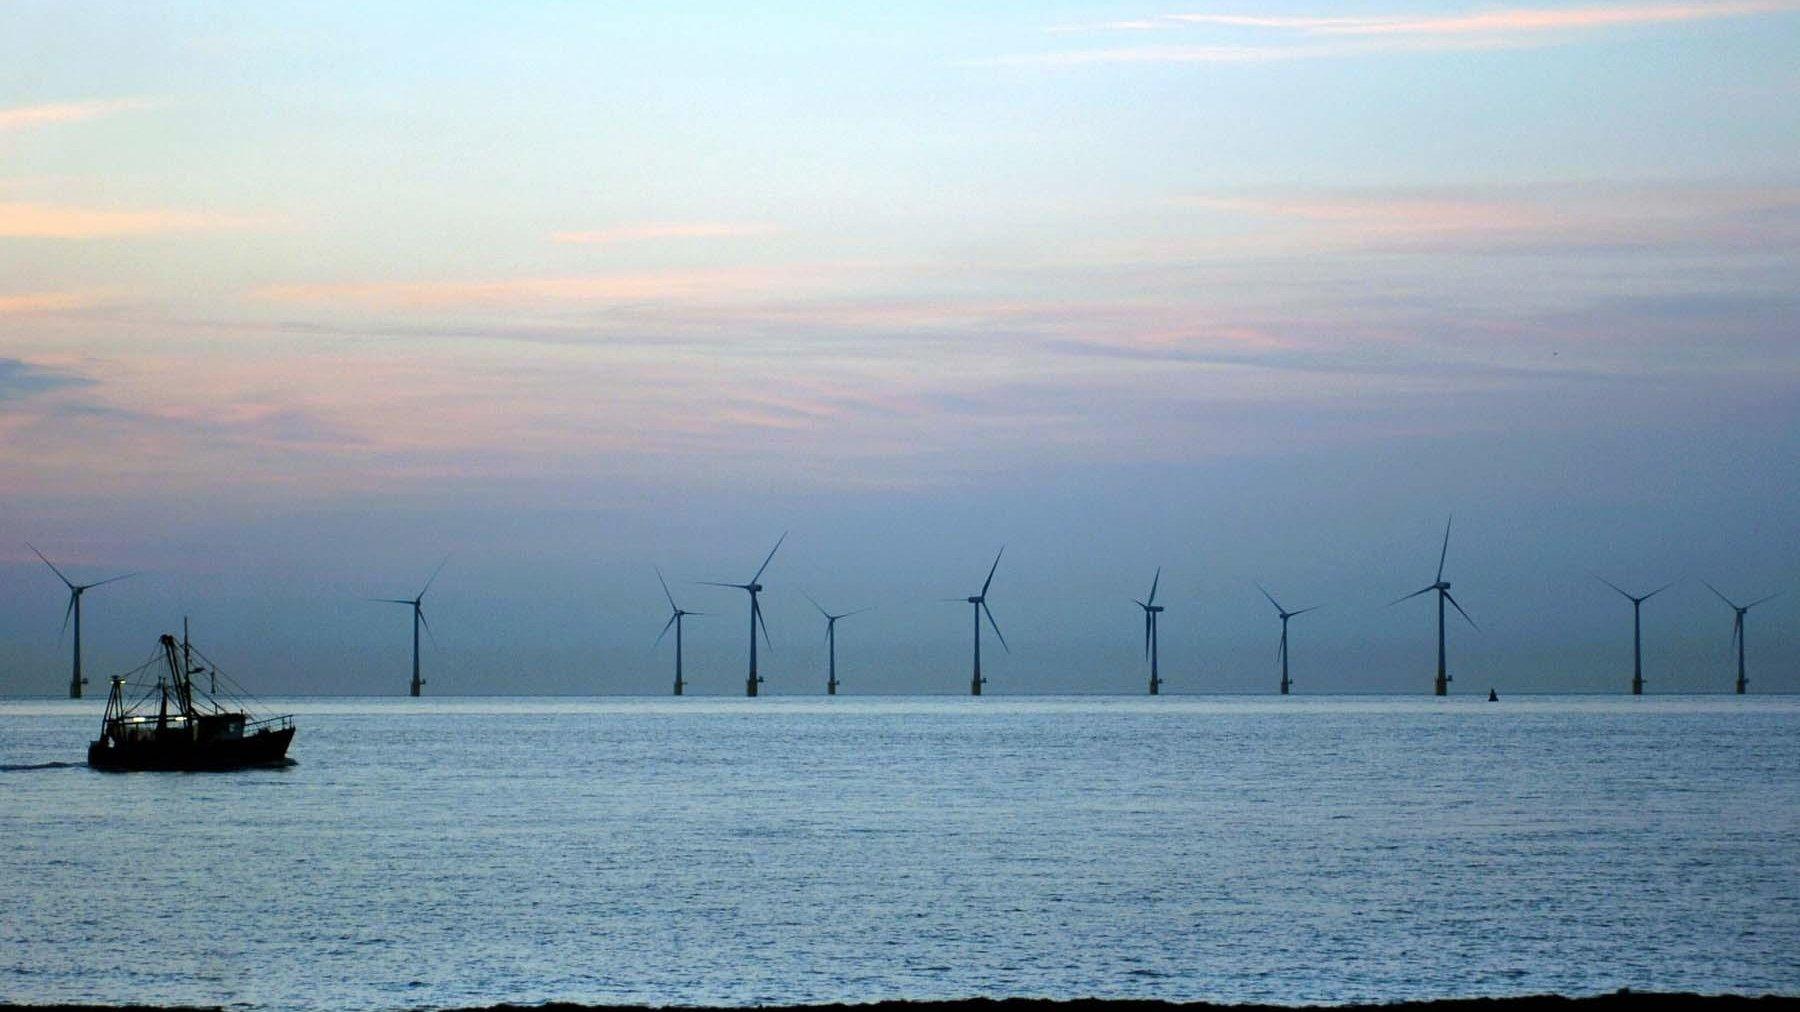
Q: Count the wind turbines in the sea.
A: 11